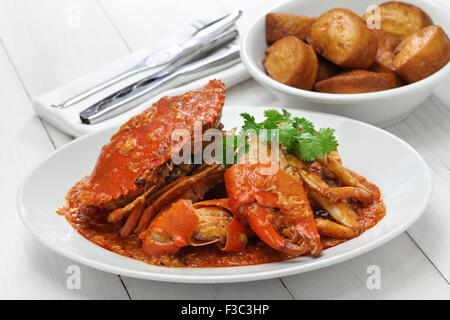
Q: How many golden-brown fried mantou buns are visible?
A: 7